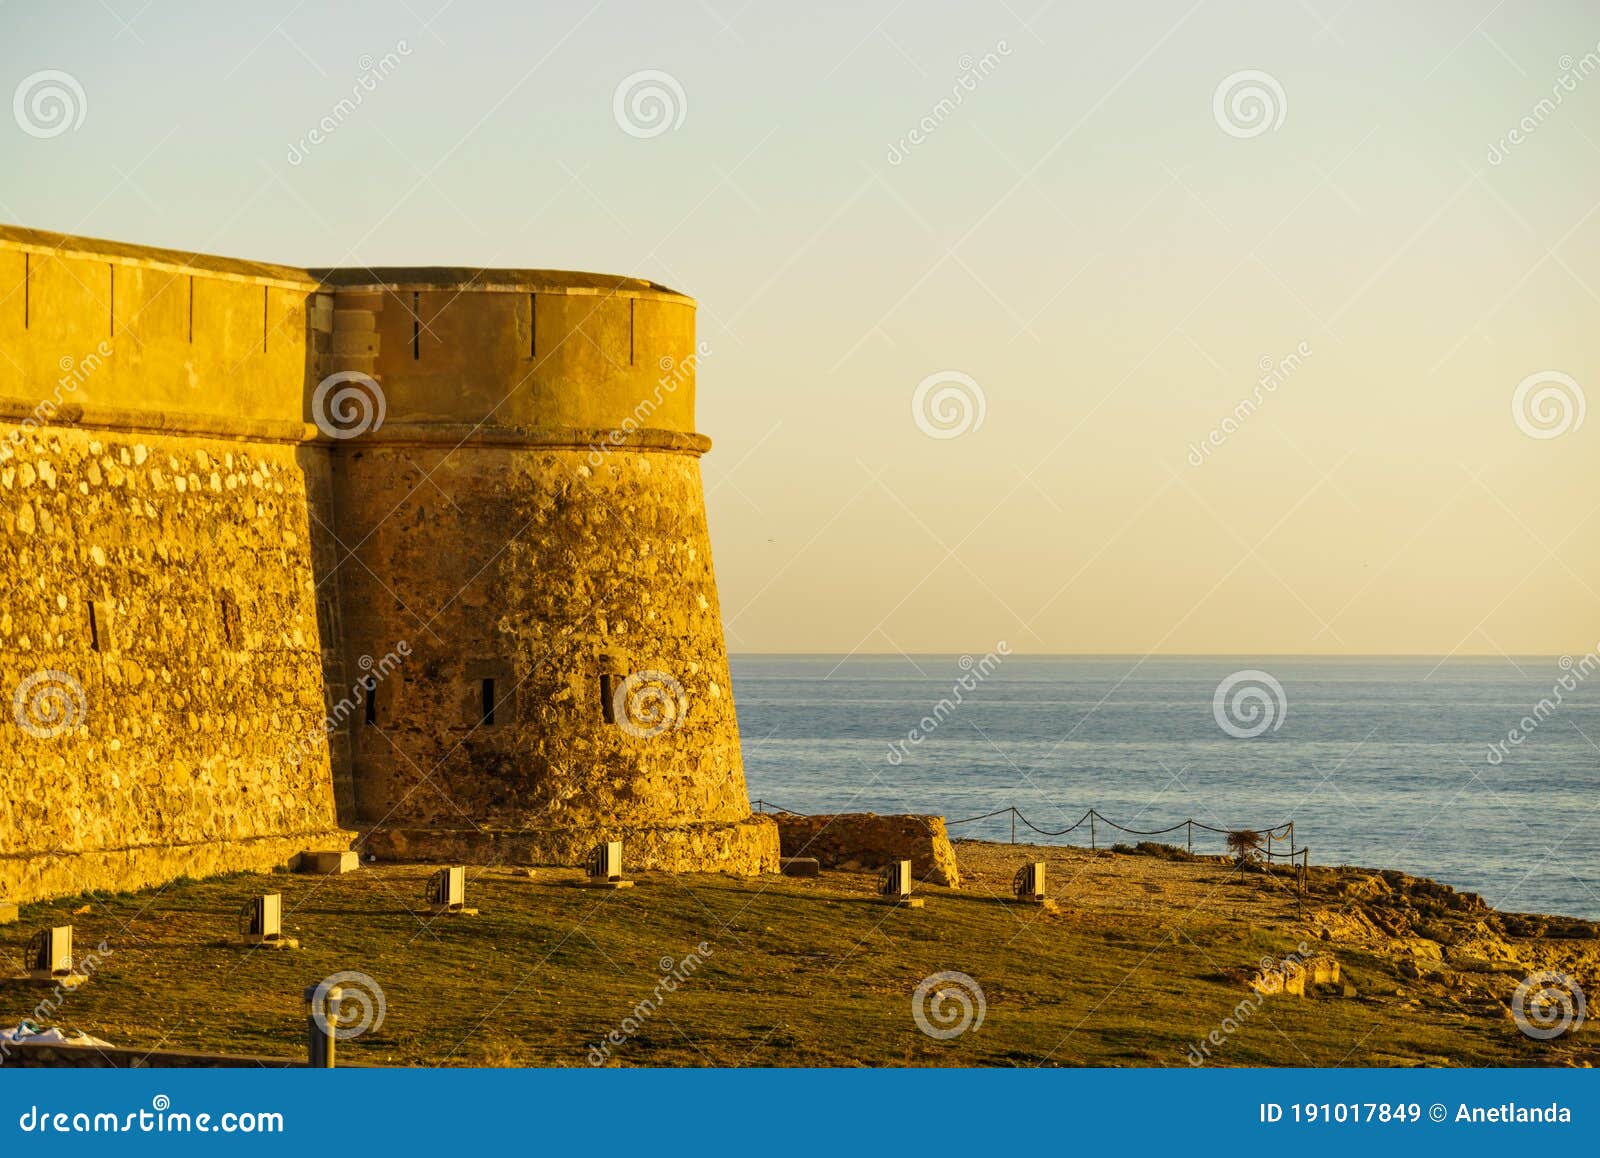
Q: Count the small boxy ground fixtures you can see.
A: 6